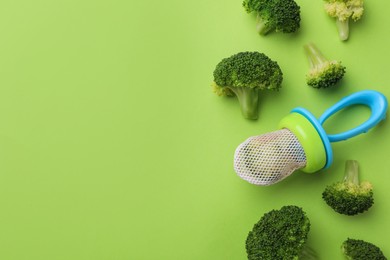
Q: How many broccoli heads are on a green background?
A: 7